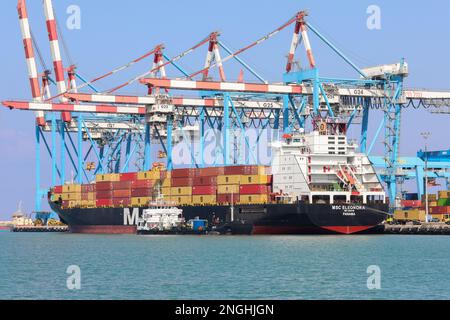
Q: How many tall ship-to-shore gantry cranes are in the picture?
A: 5